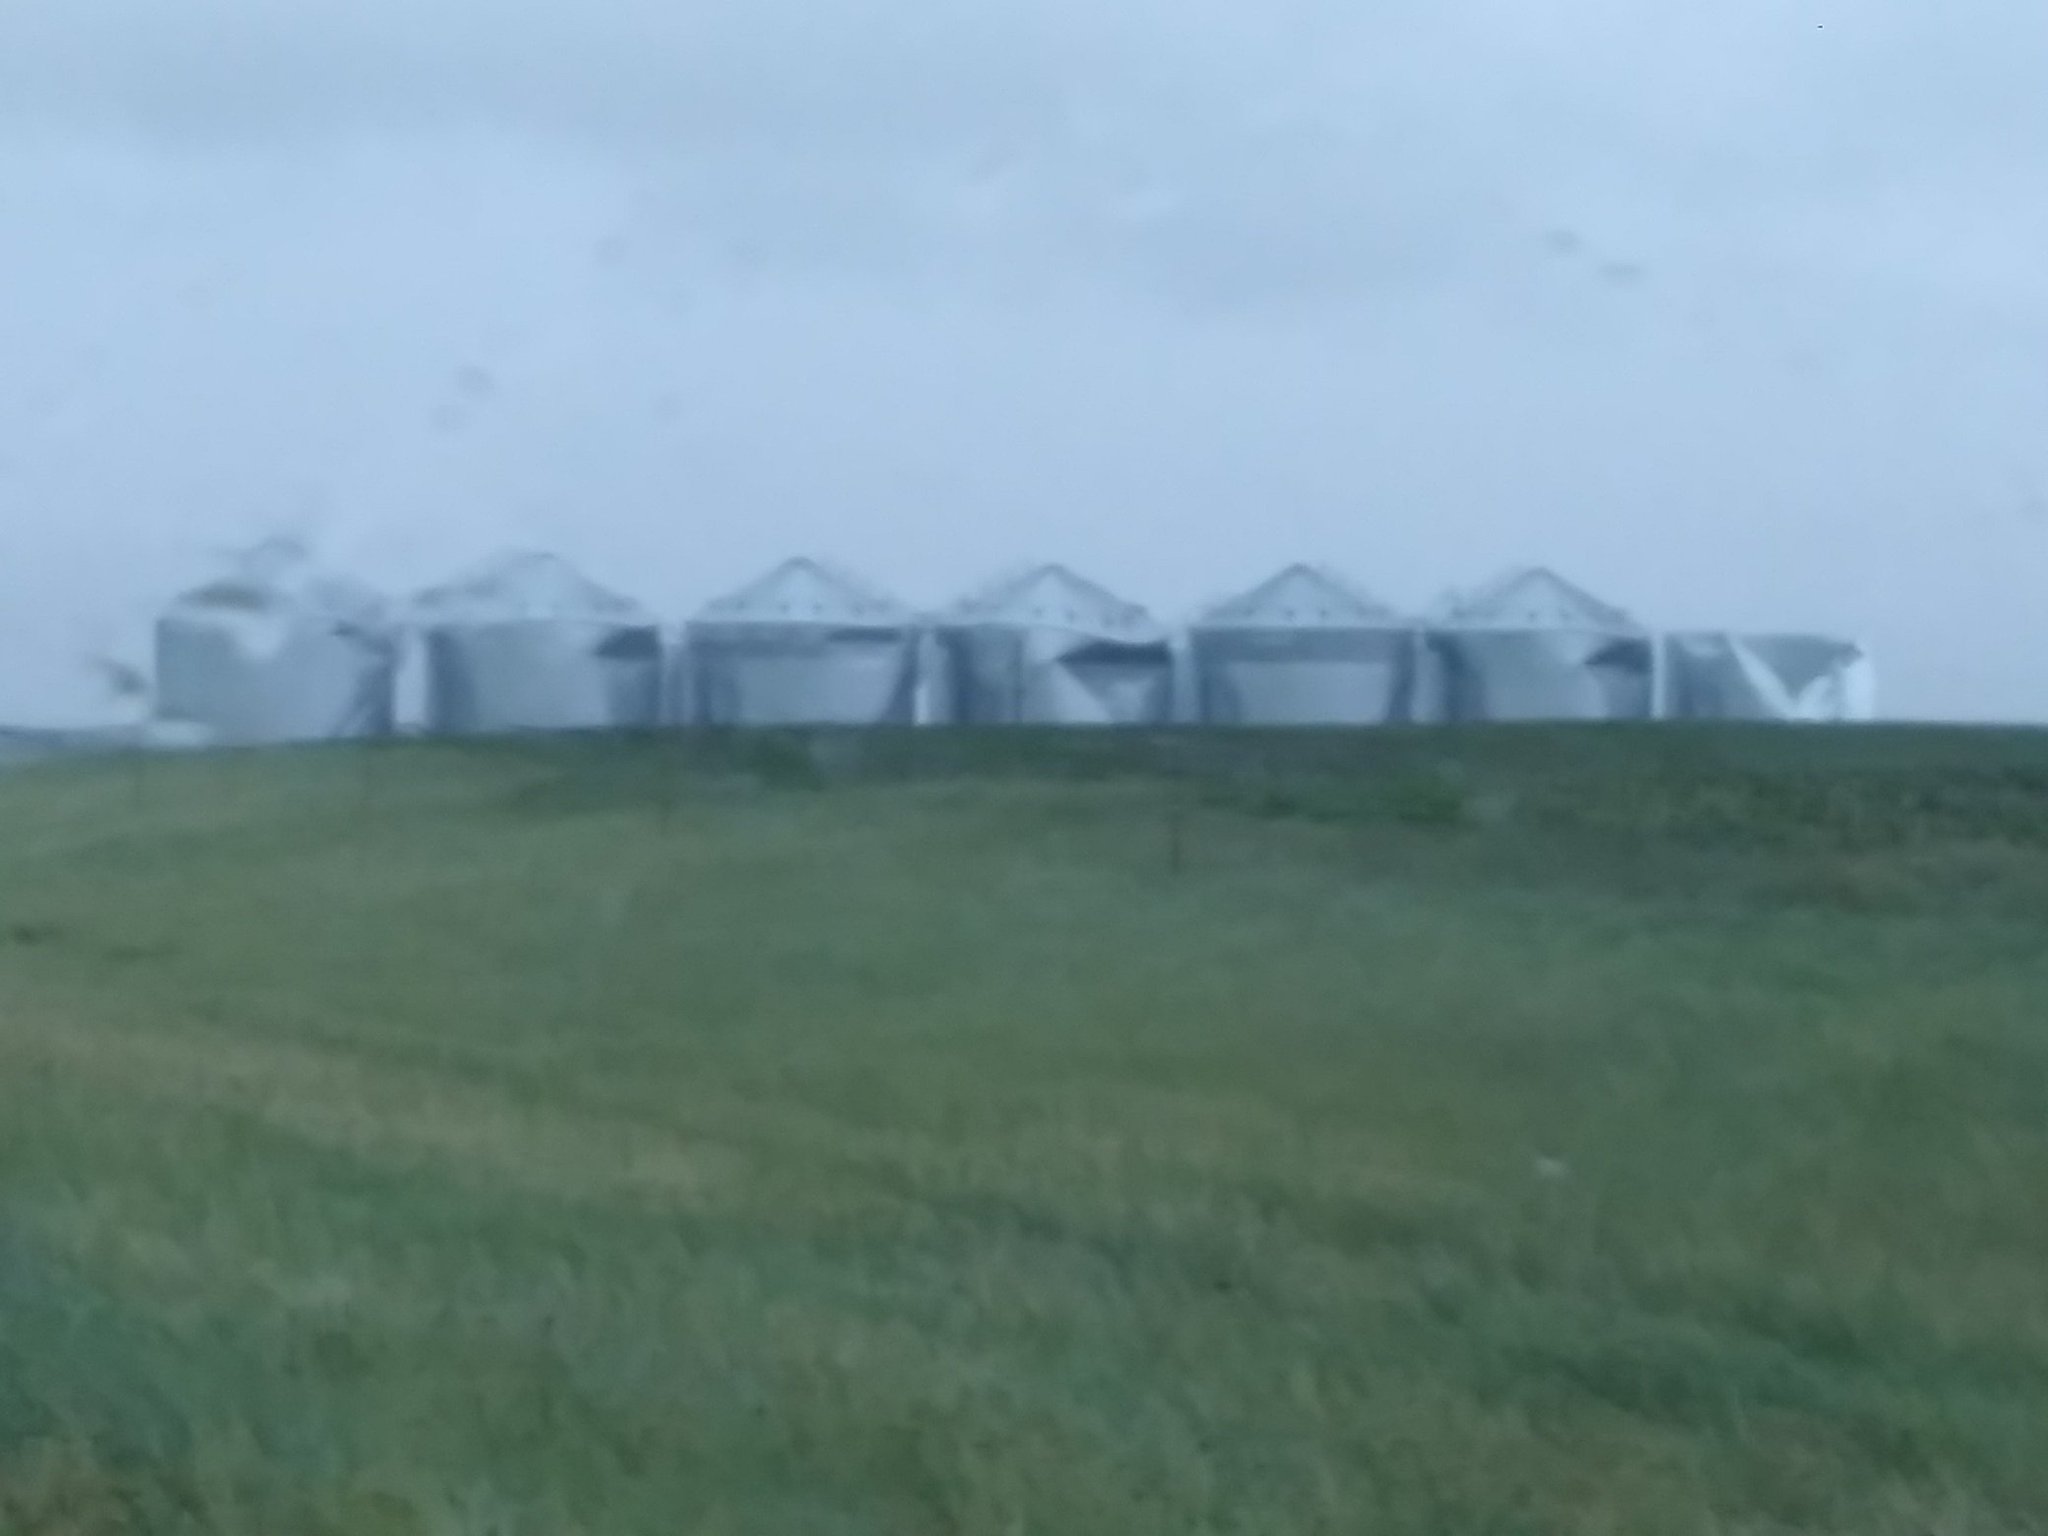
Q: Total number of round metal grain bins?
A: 7